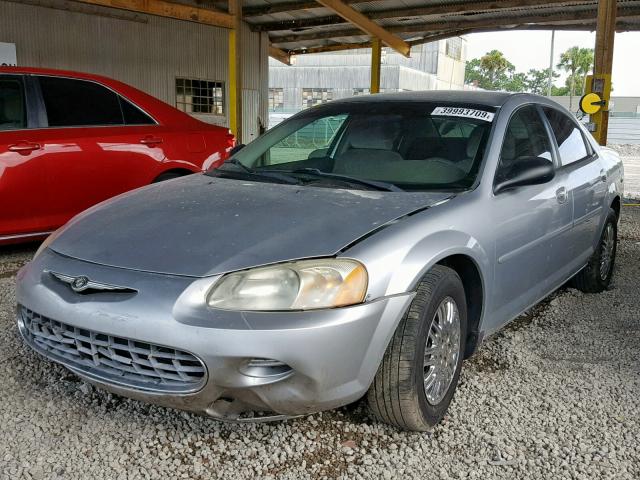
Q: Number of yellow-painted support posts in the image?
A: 3